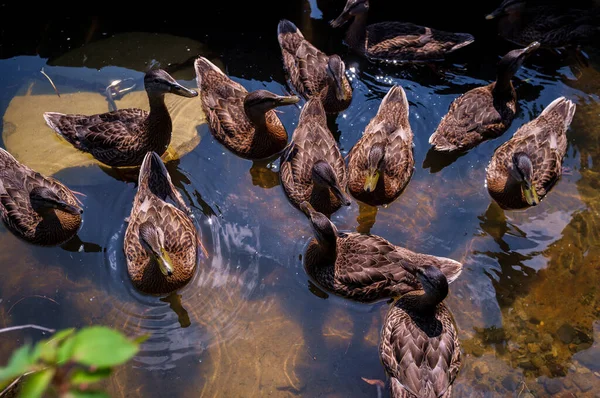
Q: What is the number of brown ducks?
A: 13